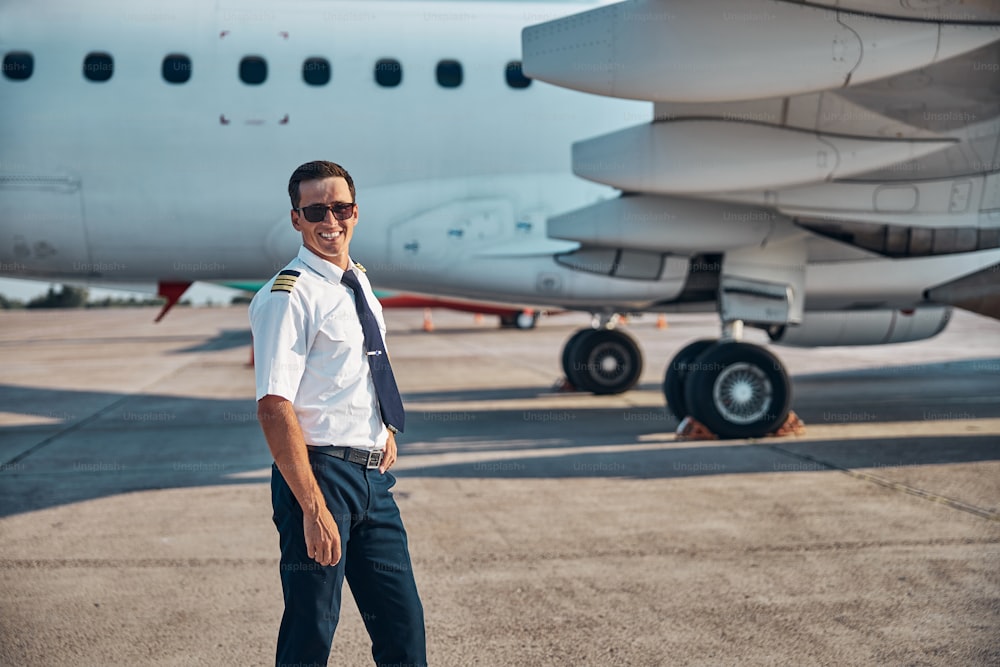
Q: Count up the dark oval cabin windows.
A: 8